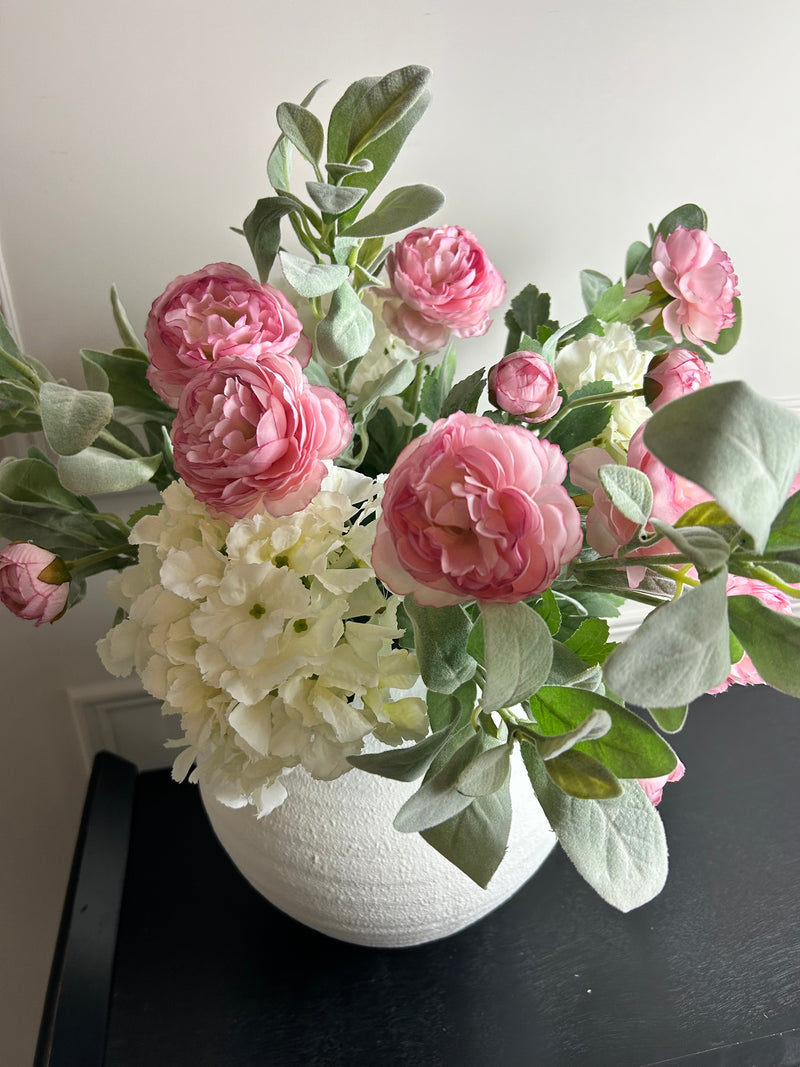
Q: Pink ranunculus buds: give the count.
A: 3